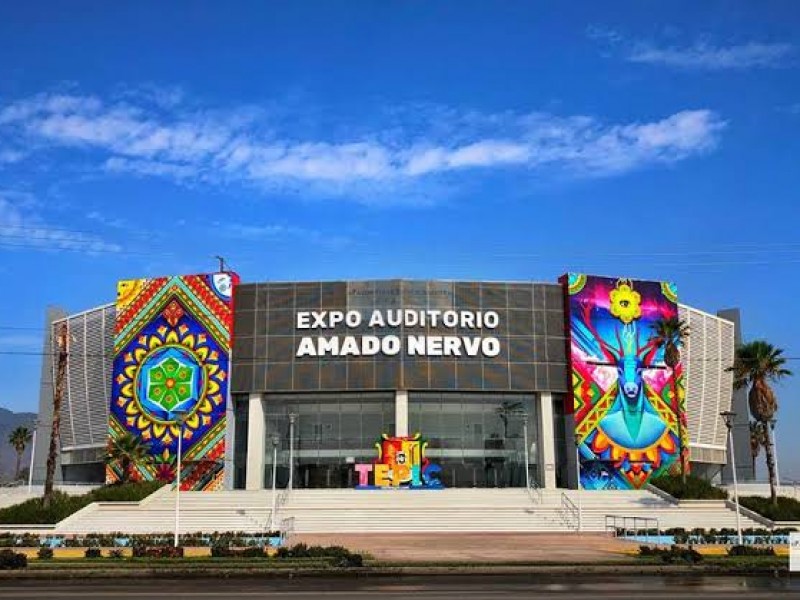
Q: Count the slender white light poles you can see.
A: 8